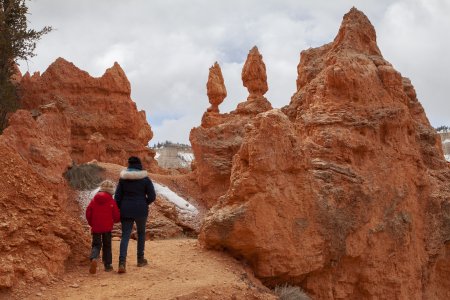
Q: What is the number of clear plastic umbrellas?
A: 0